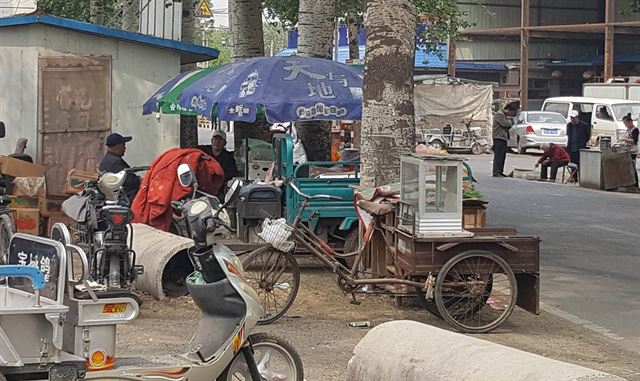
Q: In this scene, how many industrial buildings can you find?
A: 1